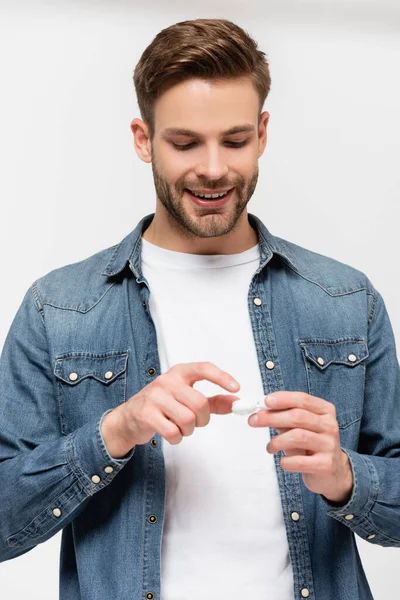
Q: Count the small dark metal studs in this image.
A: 5